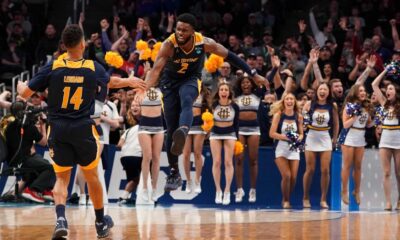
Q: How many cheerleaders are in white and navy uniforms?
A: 8